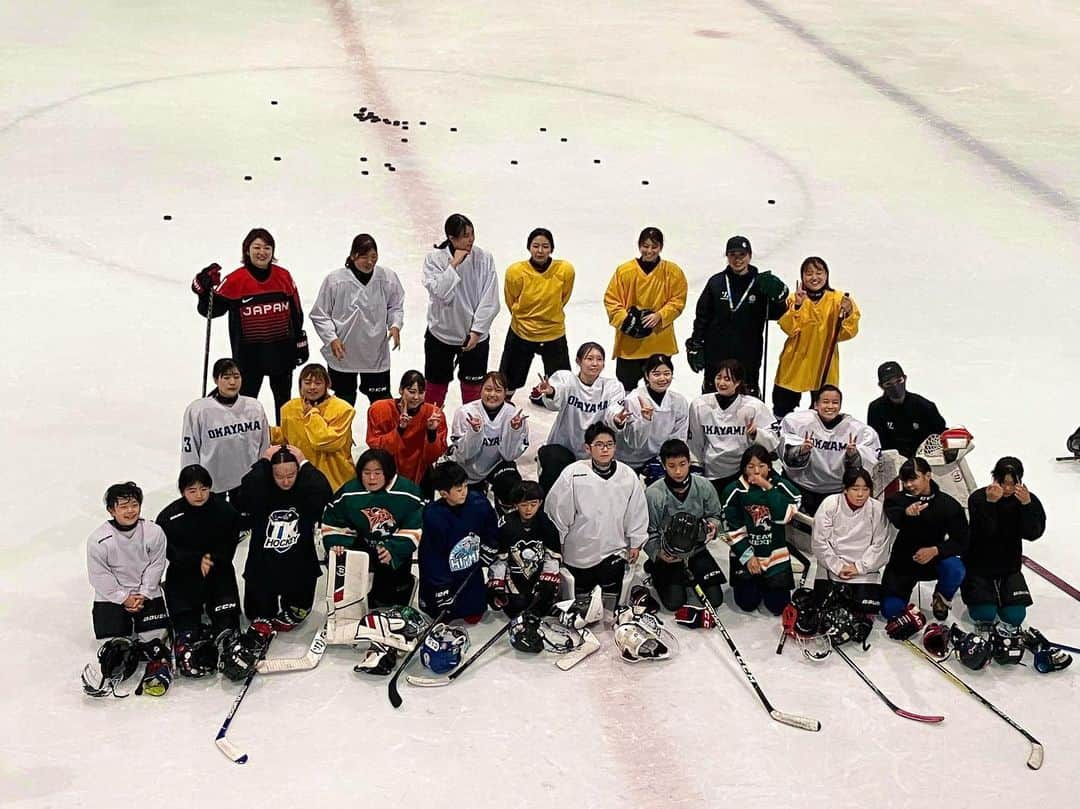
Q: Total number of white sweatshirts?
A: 11